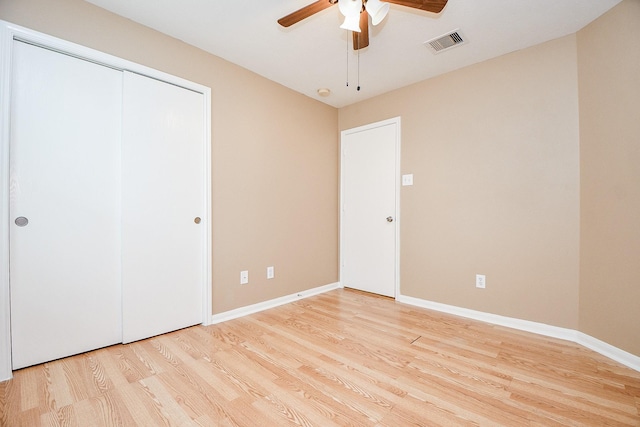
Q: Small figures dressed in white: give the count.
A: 0